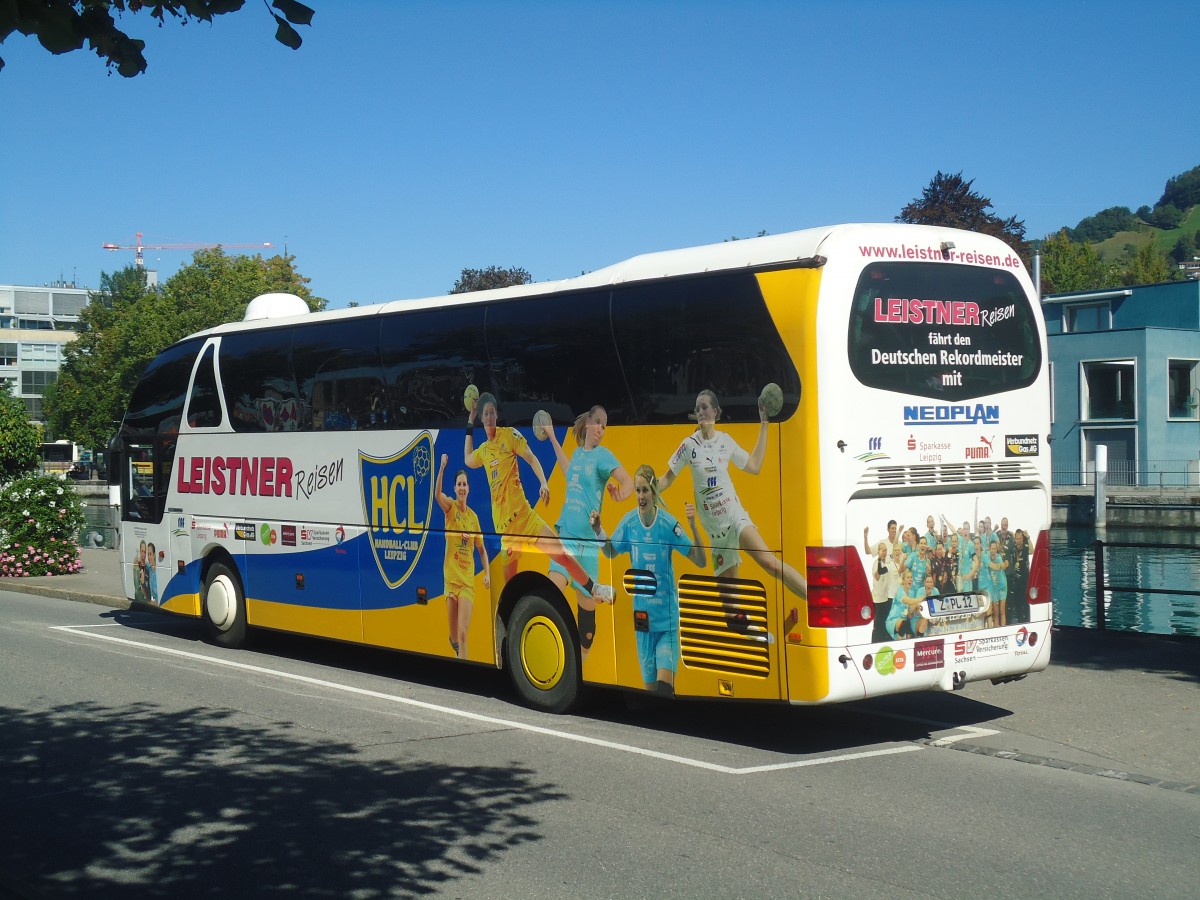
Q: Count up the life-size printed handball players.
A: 5